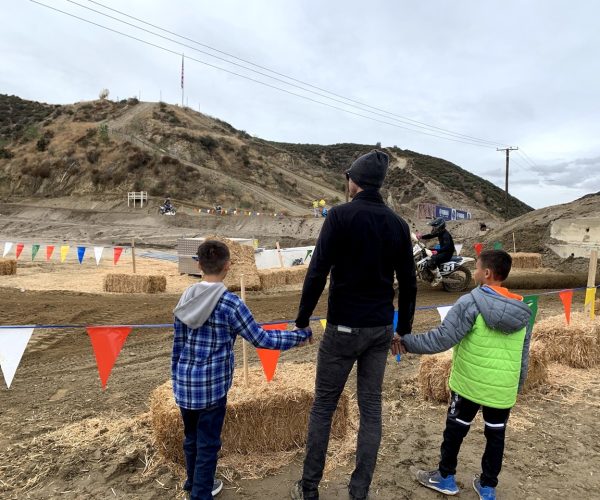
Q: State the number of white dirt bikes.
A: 1